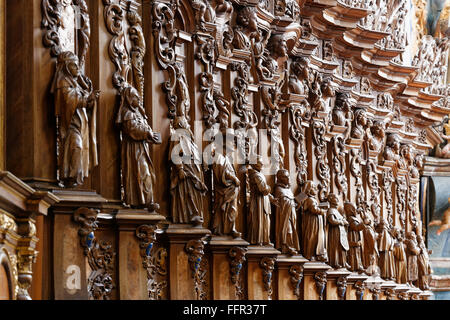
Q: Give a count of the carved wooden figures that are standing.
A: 14